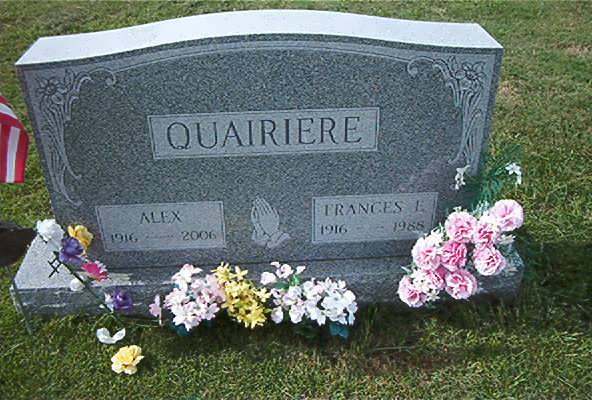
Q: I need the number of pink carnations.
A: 9